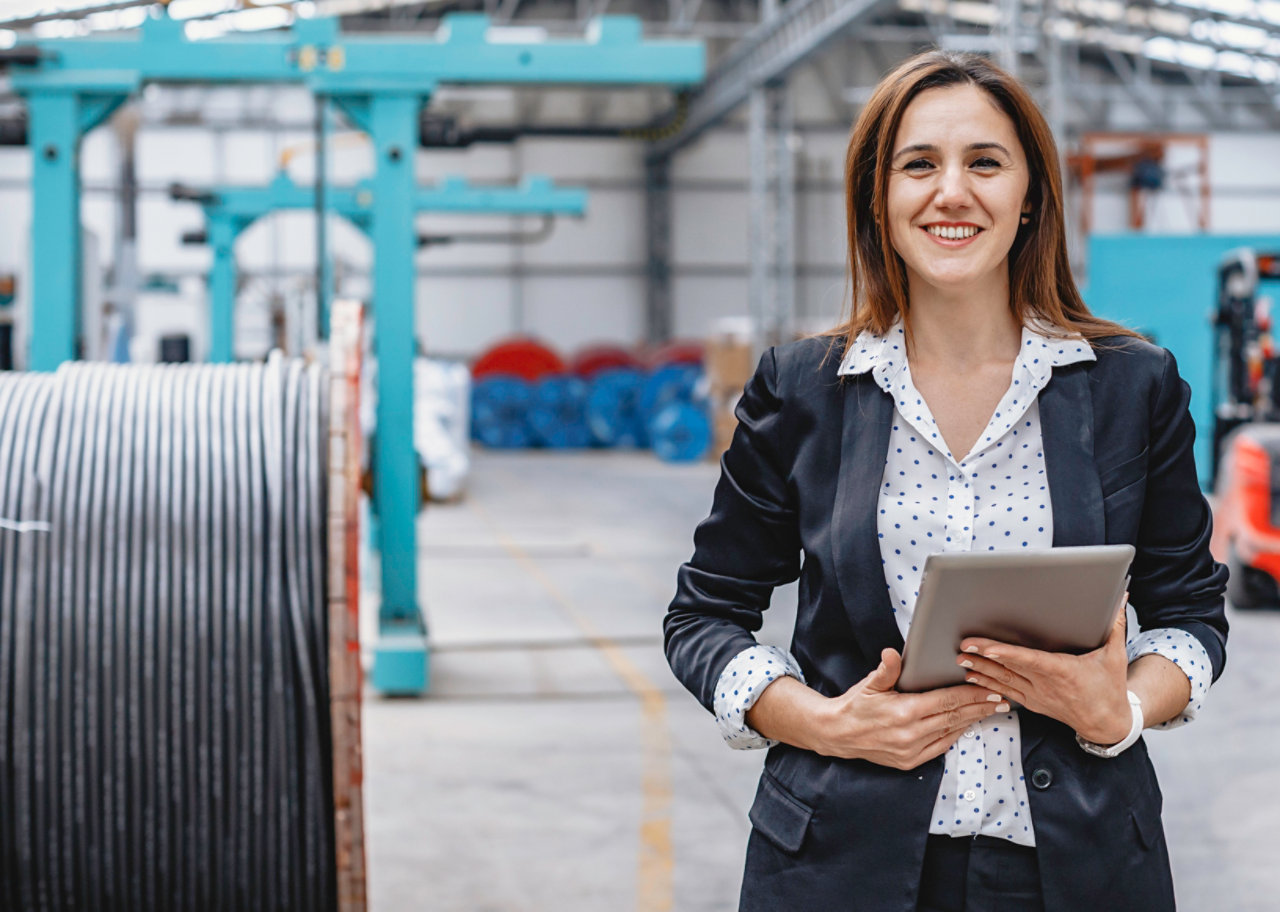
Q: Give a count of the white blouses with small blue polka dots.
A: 1